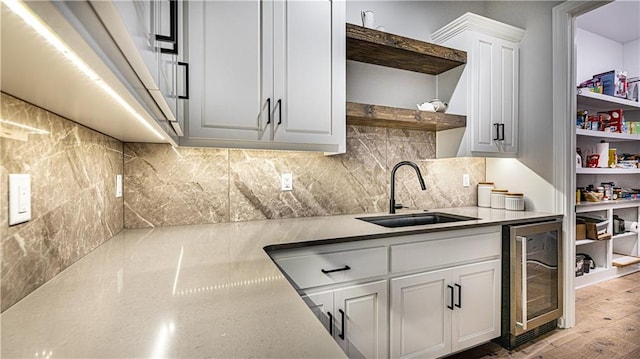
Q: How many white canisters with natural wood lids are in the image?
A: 3